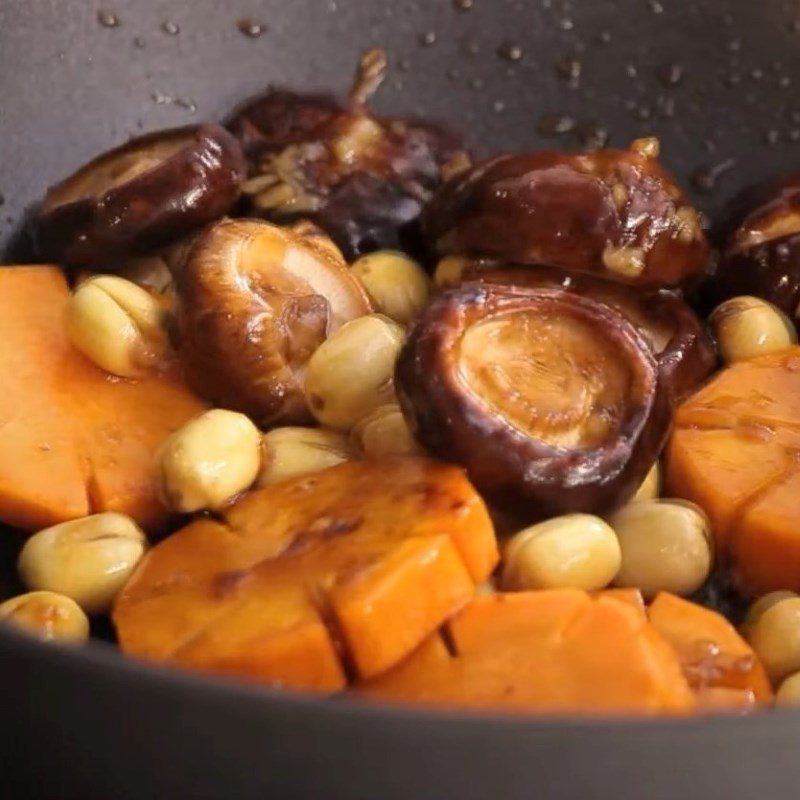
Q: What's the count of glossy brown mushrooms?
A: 7